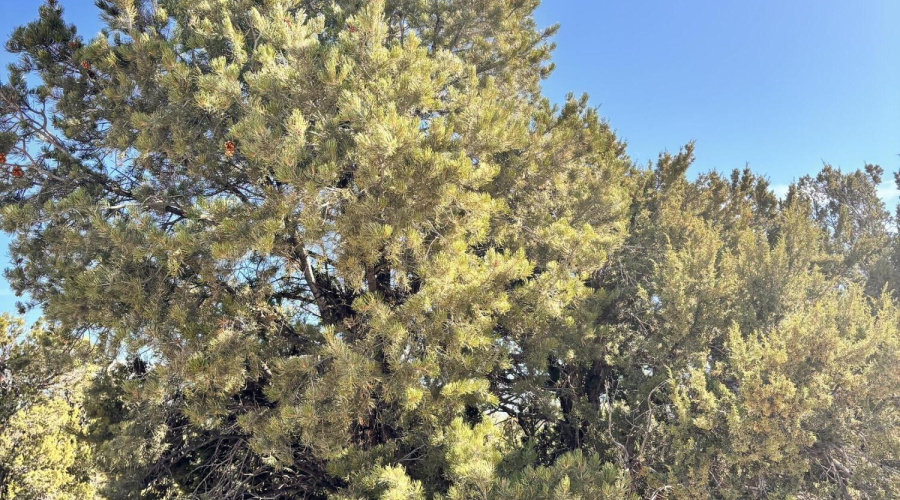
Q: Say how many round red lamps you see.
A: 0